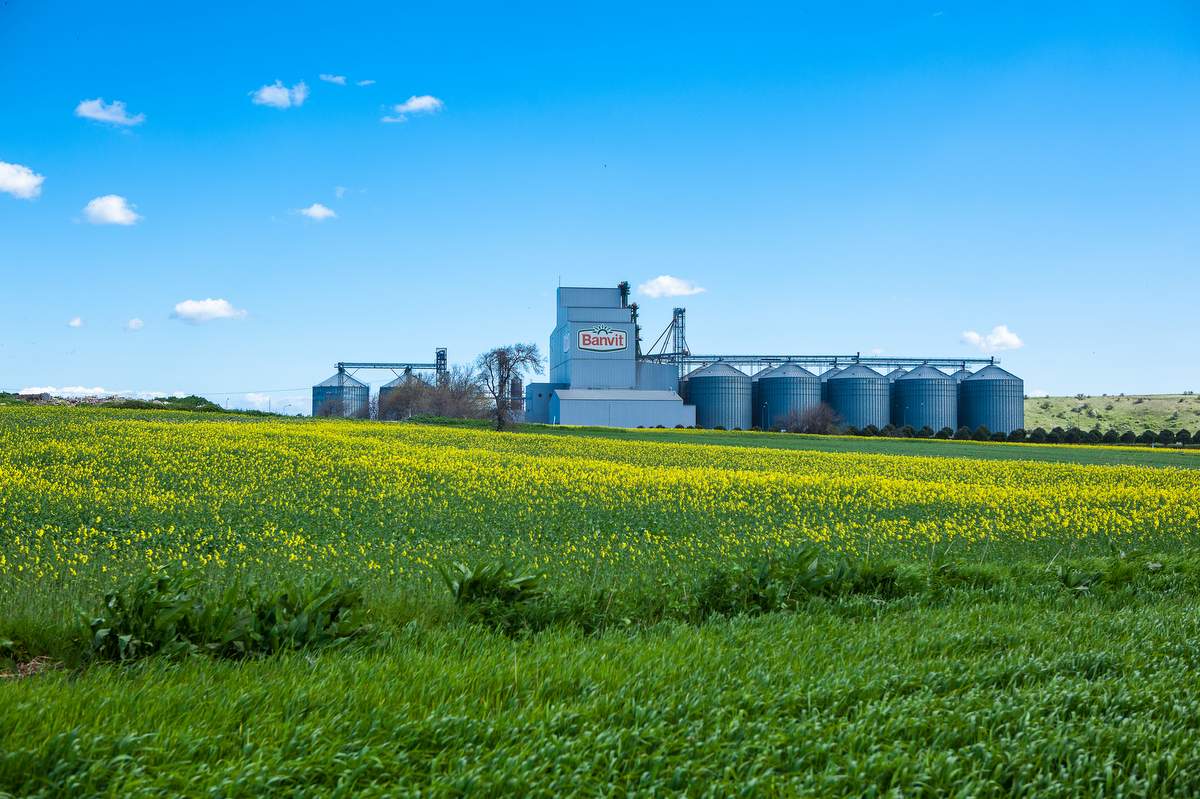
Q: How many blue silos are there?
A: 12